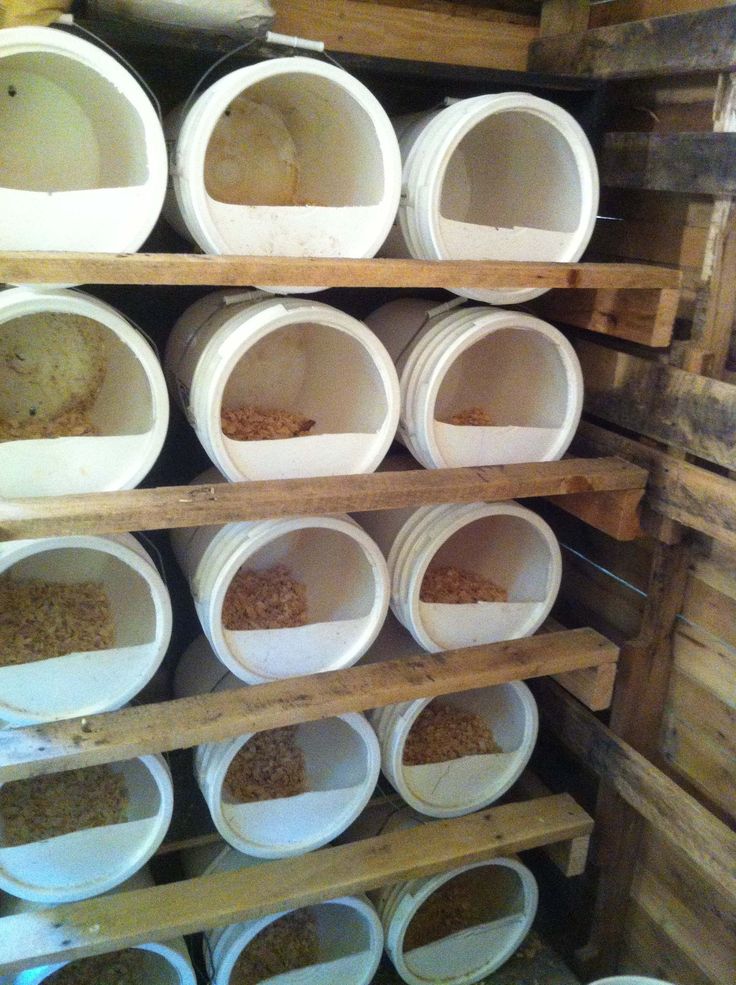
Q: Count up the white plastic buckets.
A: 15